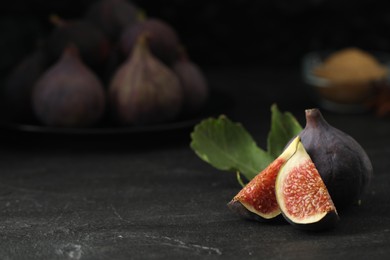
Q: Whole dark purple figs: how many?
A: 8